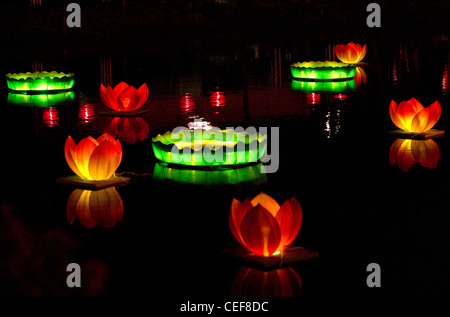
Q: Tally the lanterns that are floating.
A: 8